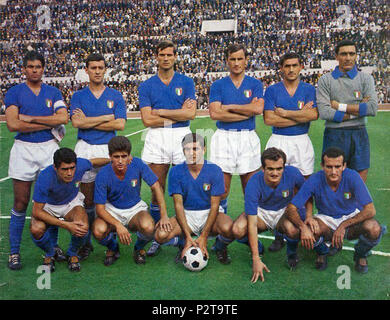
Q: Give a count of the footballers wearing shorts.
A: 11